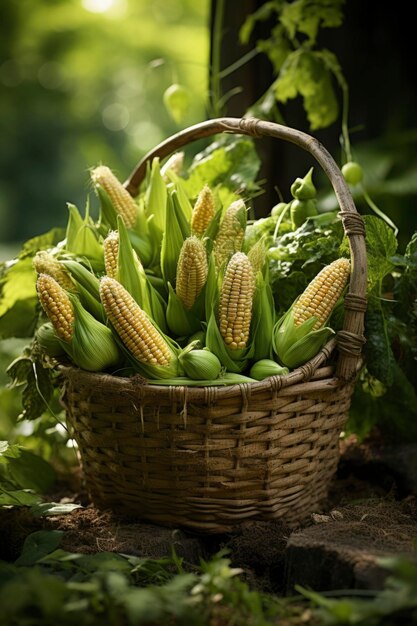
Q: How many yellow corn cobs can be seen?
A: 11